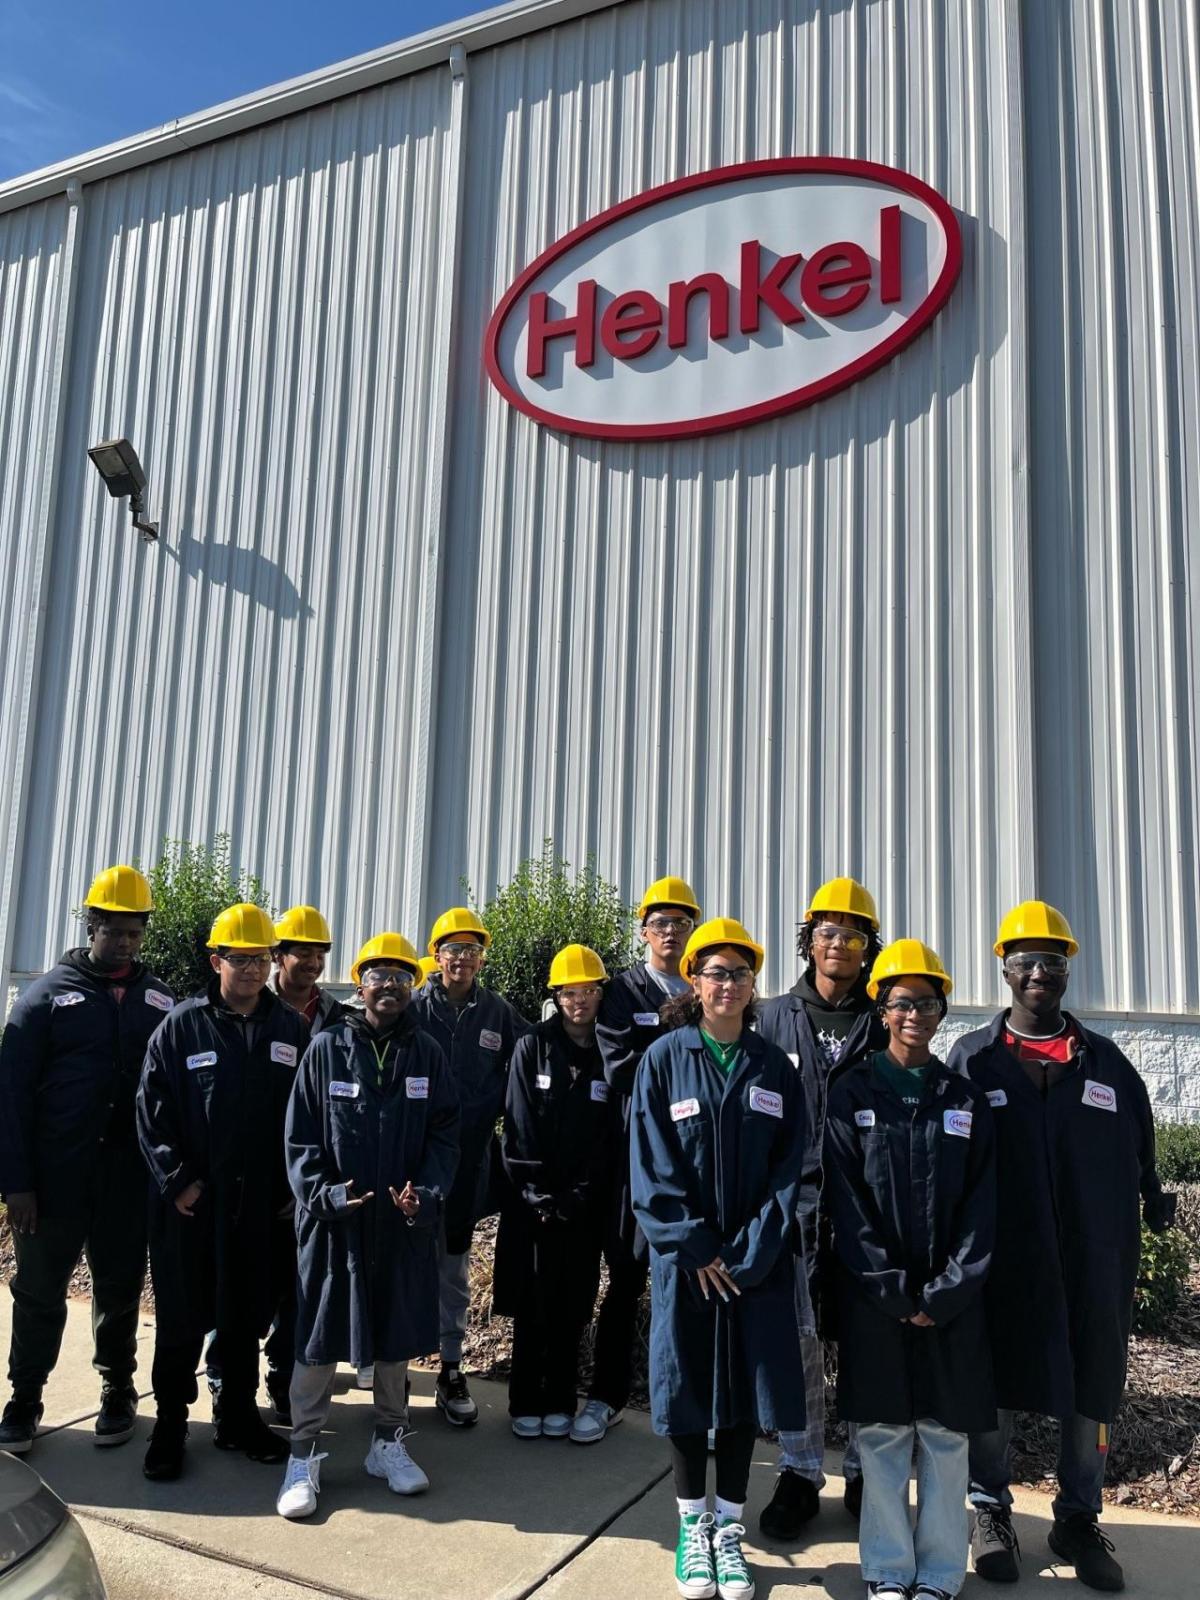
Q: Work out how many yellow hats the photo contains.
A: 12